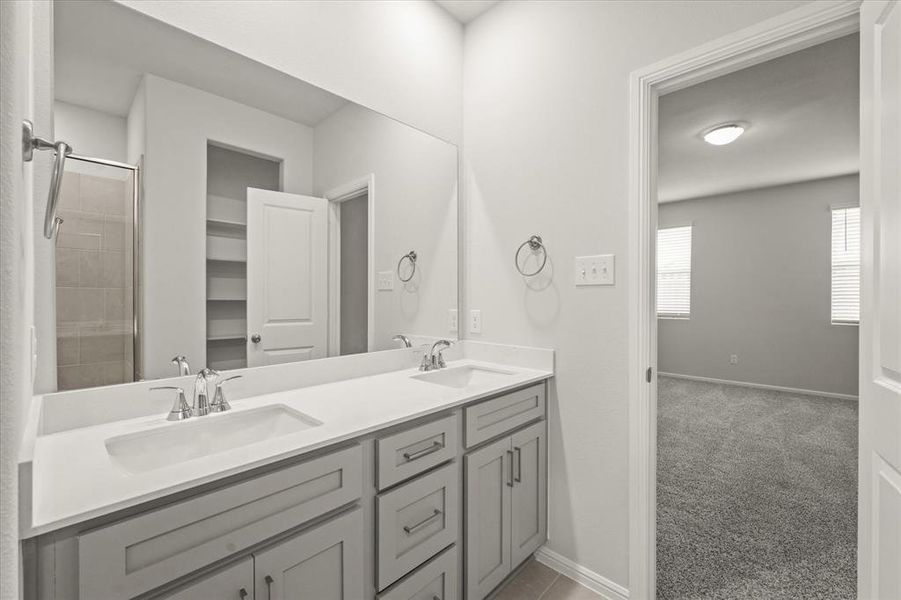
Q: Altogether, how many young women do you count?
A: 0